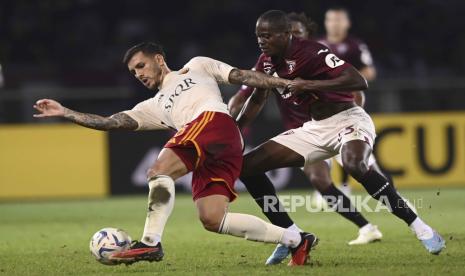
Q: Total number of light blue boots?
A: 2